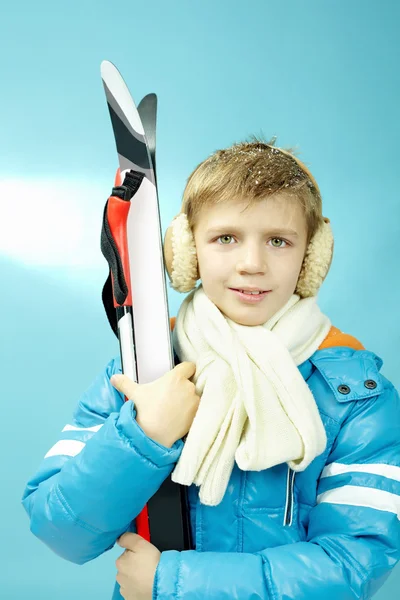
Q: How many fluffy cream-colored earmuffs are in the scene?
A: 2